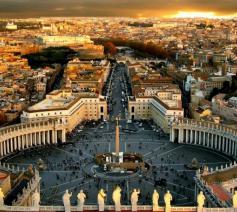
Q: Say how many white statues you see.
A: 11